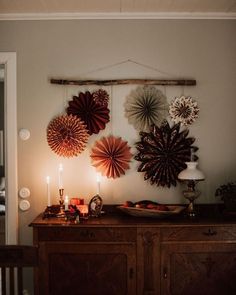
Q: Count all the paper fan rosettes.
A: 7